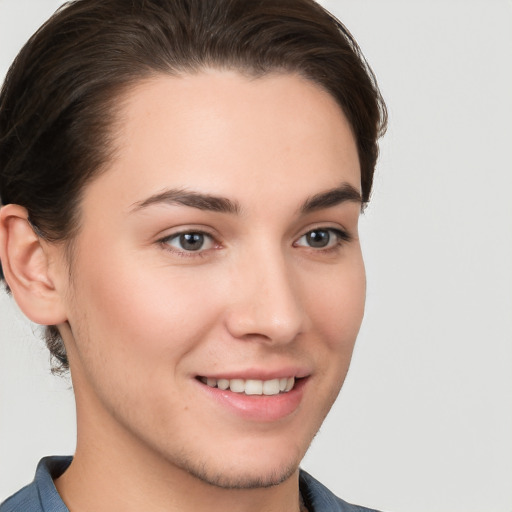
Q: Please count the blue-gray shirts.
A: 1